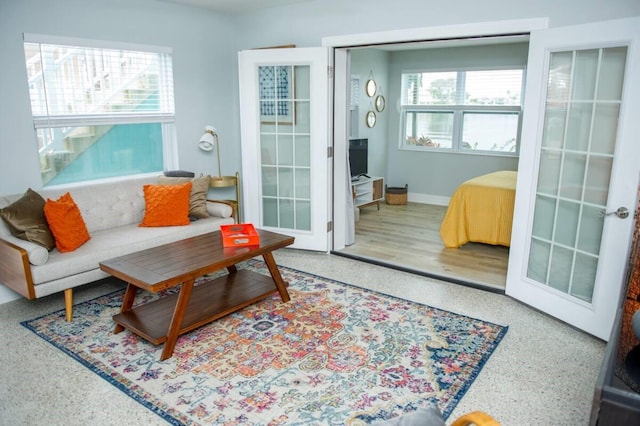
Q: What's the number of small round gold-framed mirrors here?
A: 3